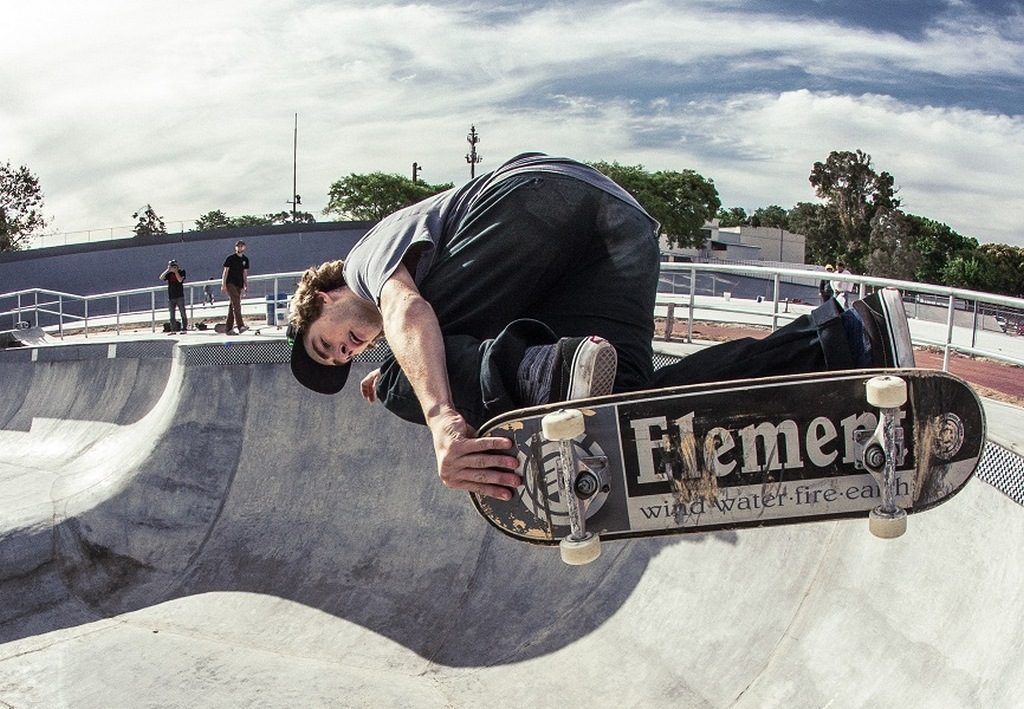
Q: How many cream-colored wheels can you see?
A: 4